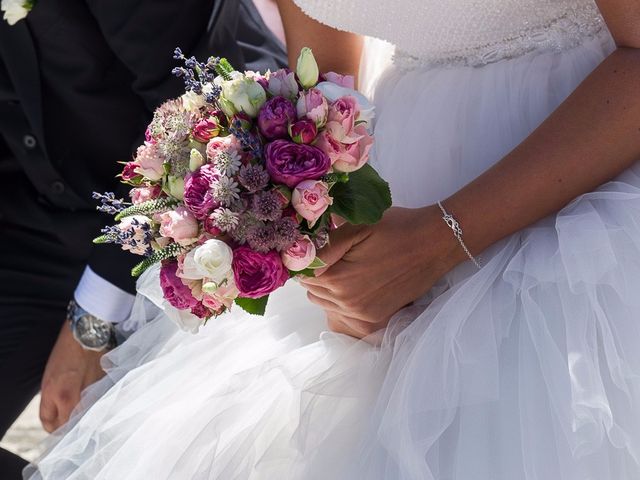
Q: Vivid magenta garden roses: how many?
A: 5